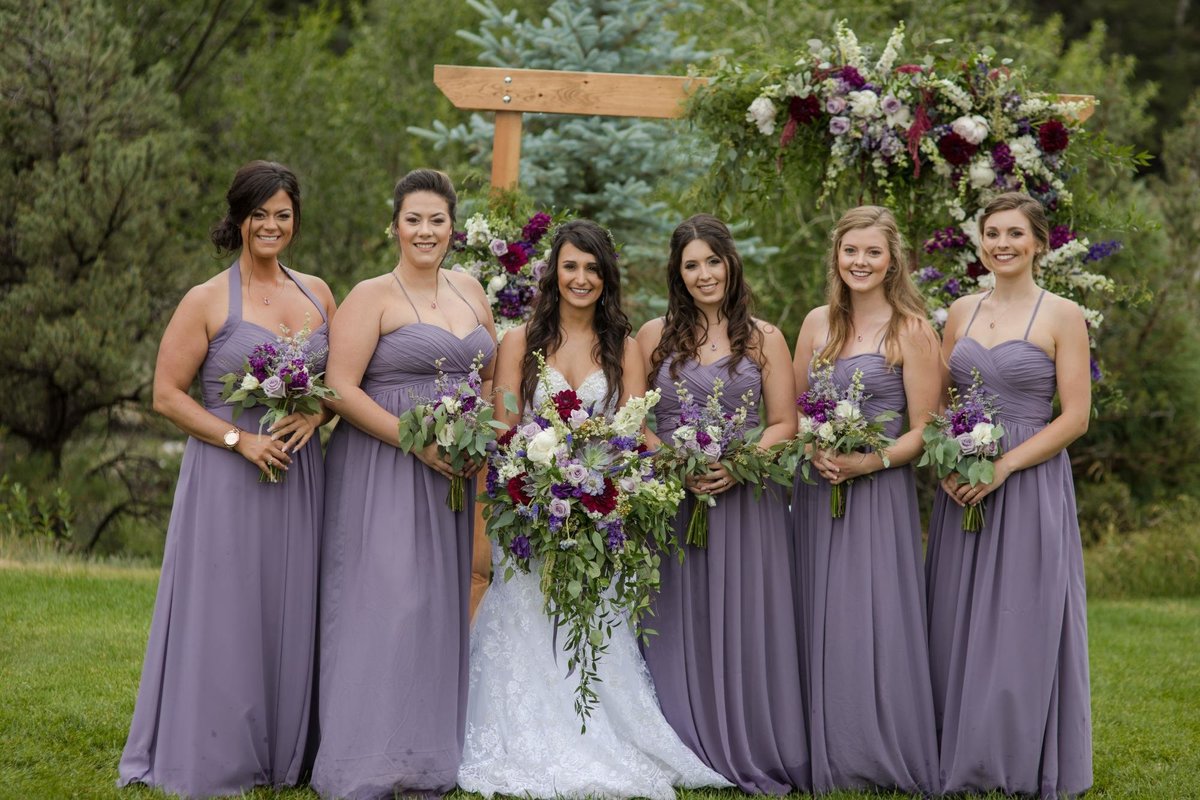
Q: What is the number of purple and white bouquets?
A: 5